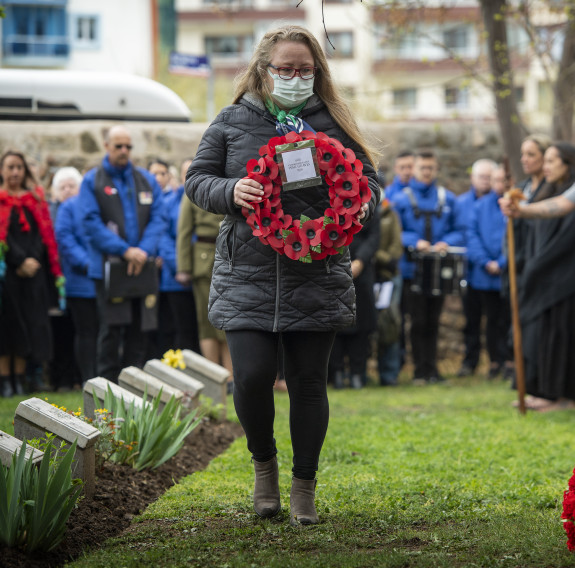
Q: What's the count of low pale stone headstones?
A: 6